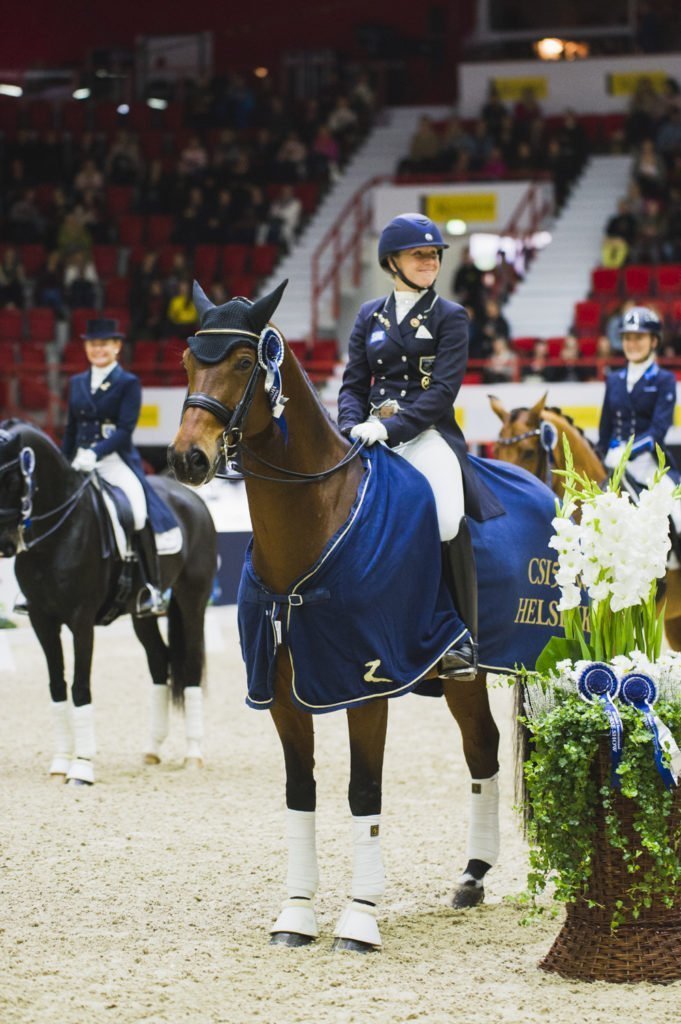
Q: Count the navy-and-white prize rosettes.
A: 5